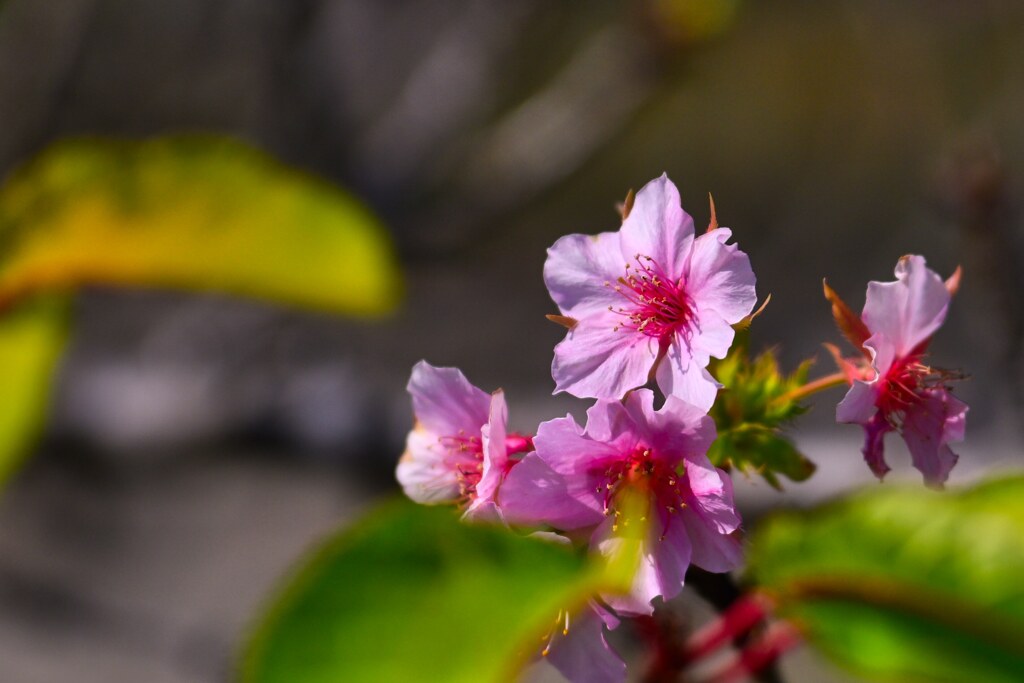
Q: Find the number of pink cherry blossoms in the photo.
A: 5